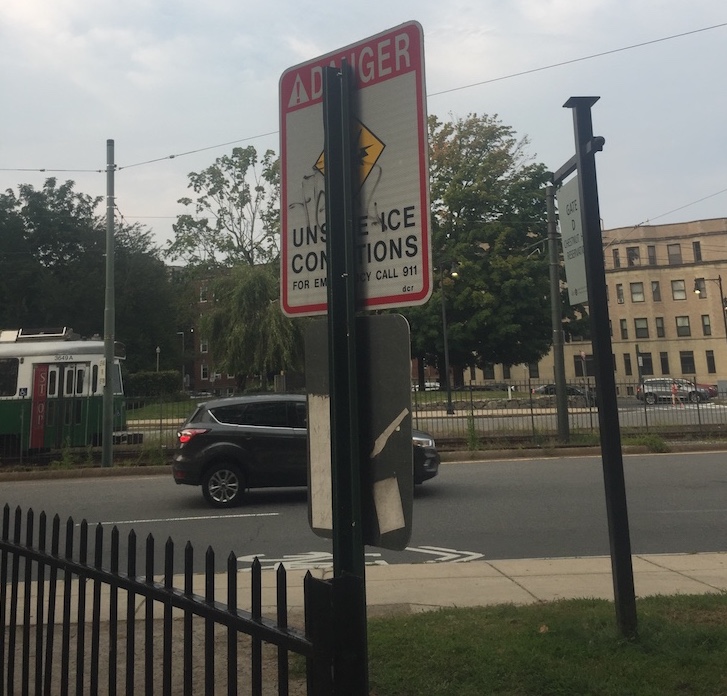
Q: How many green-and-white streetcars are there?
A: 1